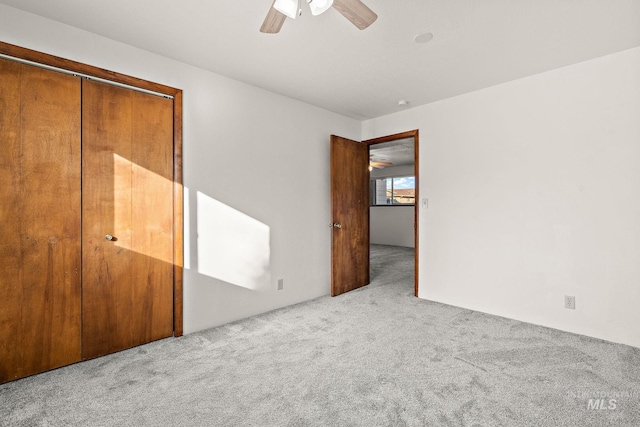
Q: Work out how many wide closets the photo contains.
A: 1